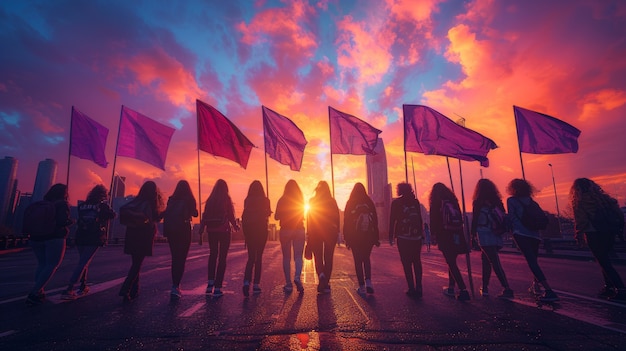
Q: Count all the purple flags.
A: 6